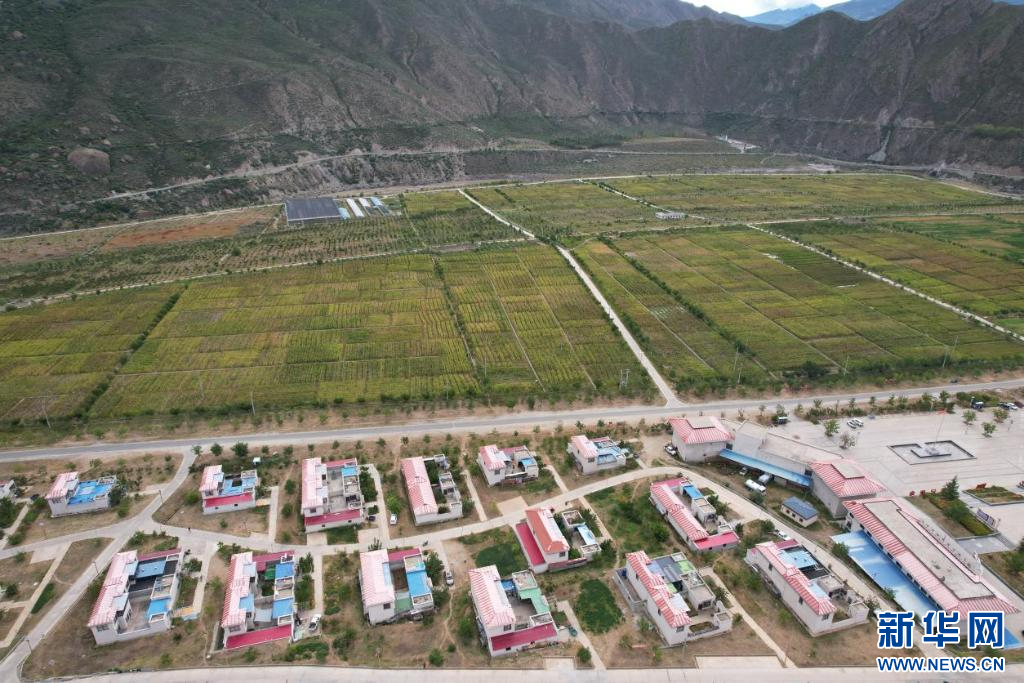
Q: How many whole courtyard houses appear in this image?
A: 14